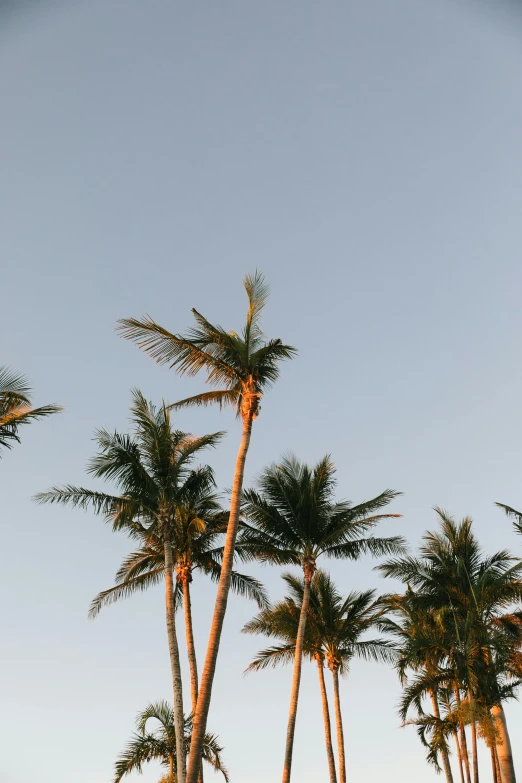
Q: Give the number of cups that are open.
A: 0